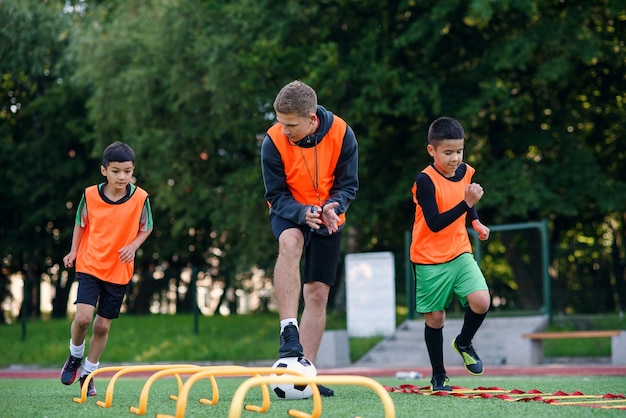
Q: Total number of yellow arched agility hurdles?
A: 5